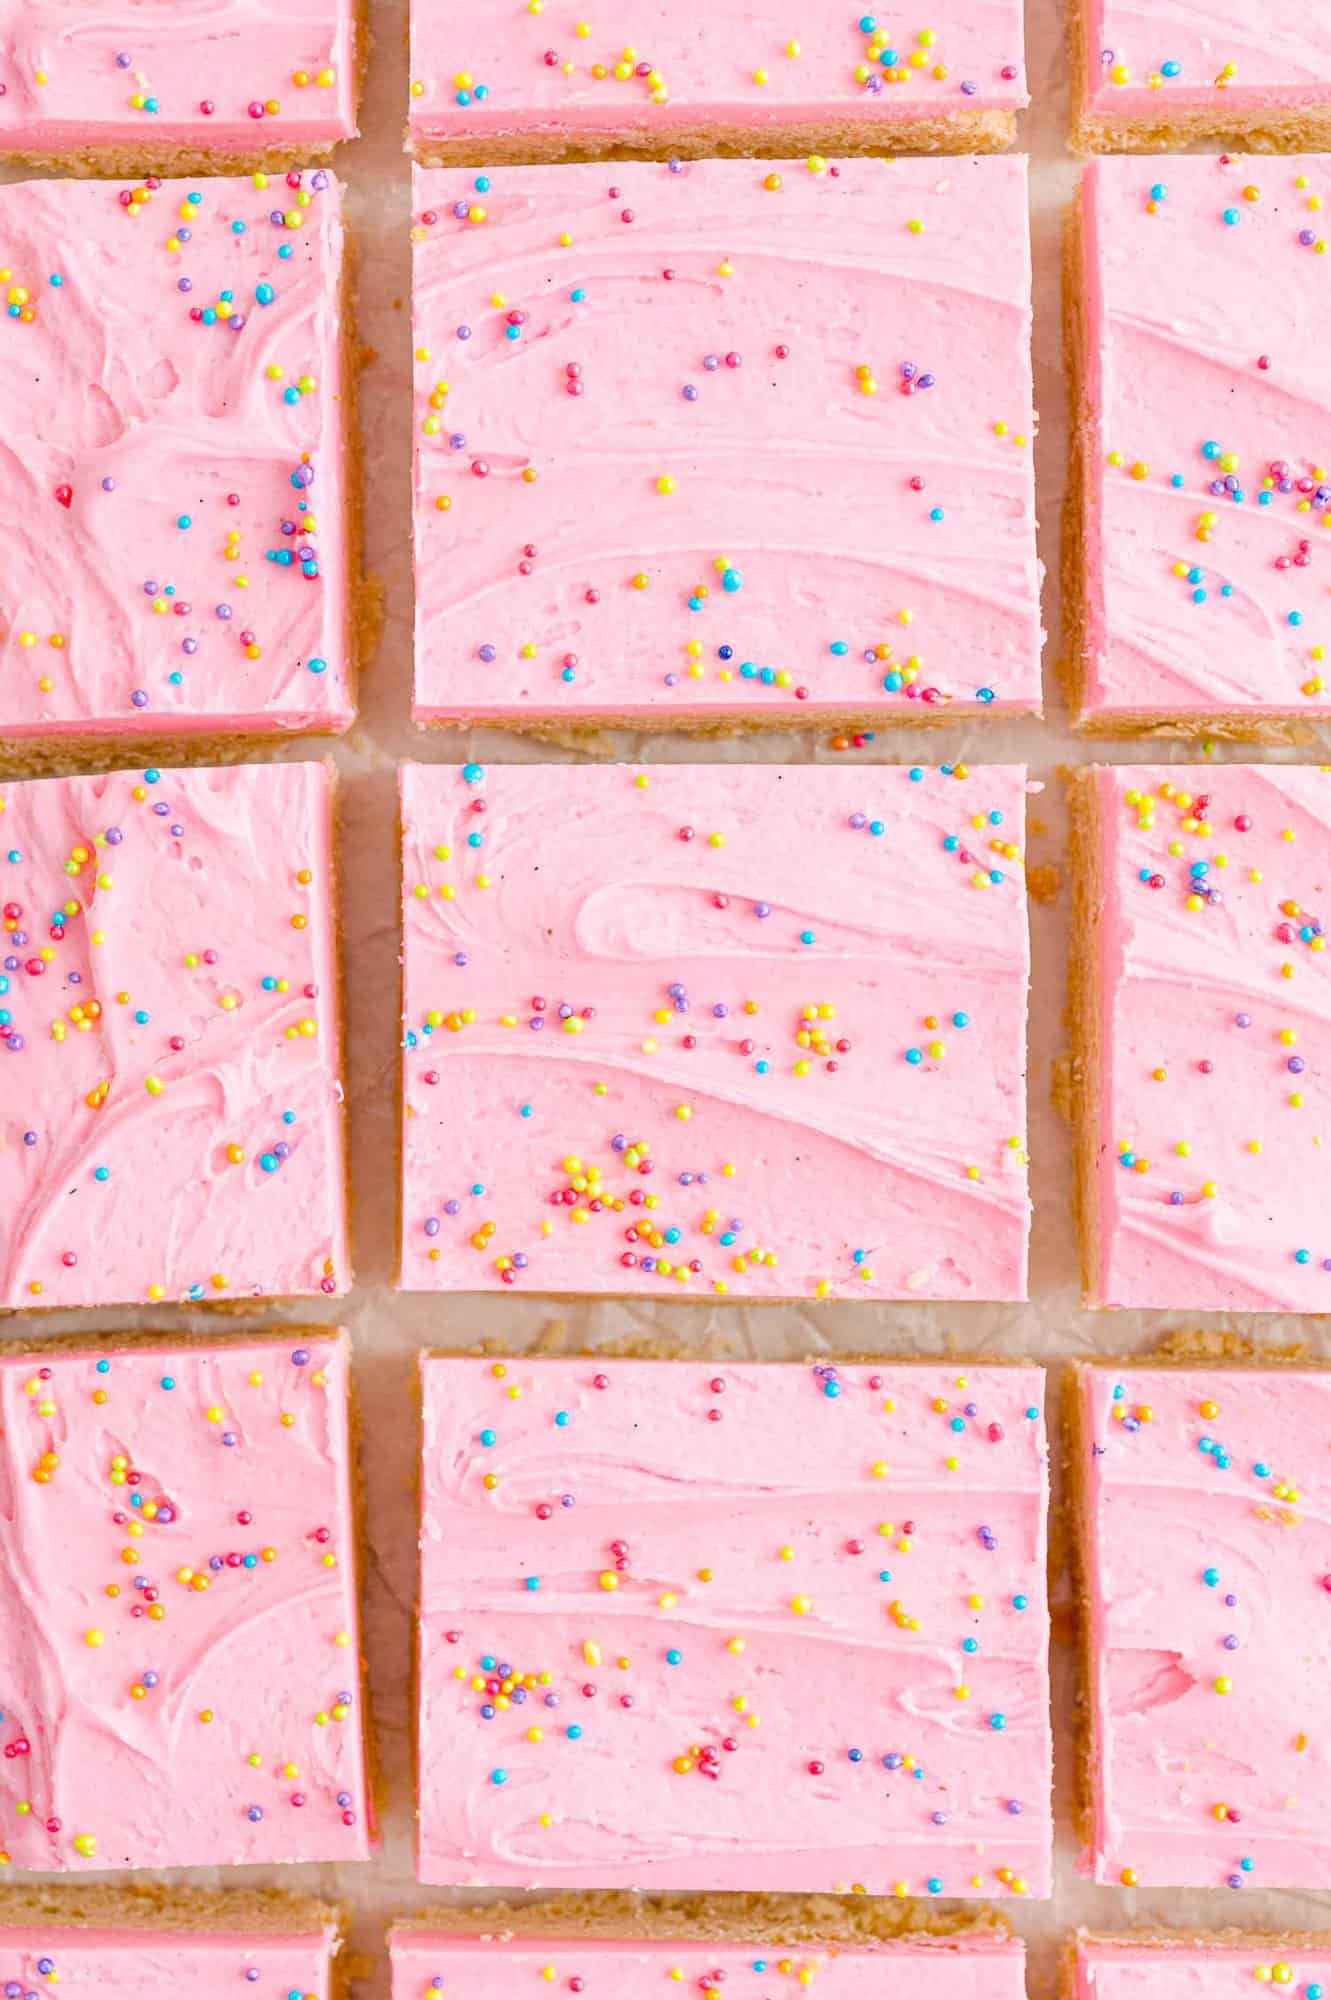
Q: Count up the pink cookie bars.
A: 15